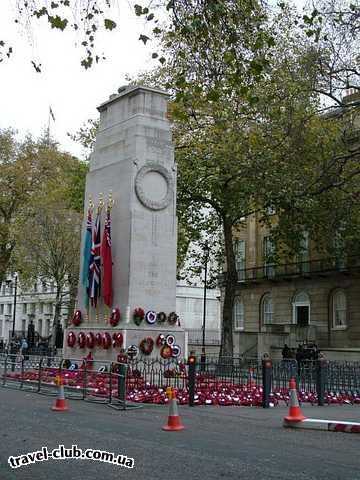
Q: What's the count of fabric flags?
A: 3